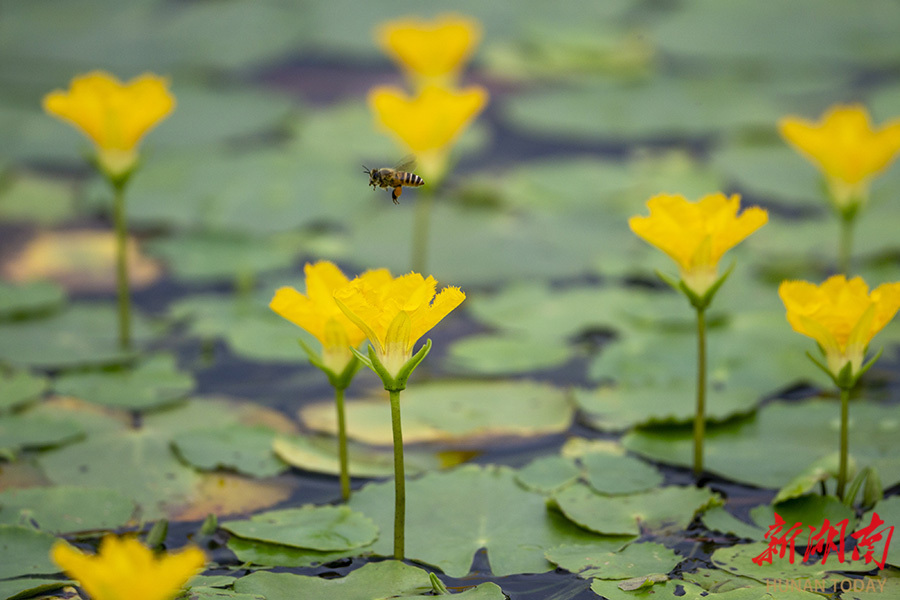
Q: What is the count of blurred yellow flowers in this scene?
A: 5